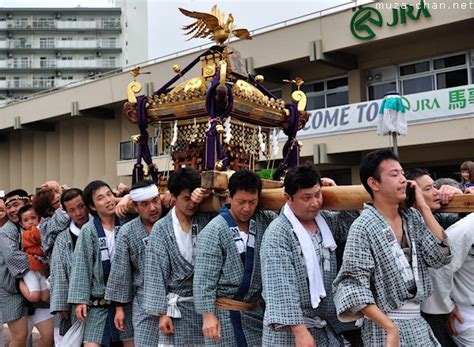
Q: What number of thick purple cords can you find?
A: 3